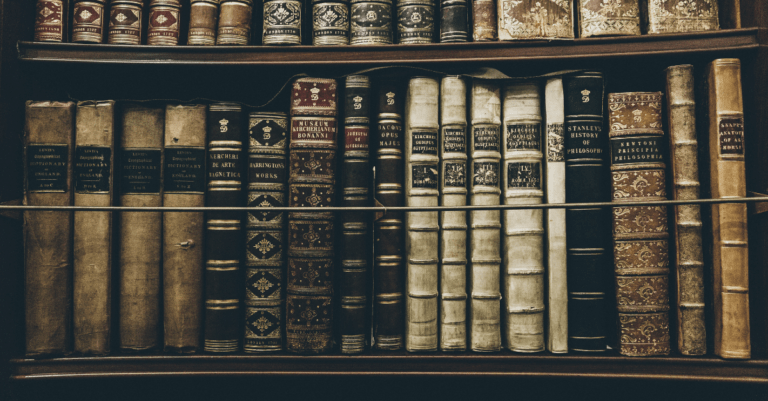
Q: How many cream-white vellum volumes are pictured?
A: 5